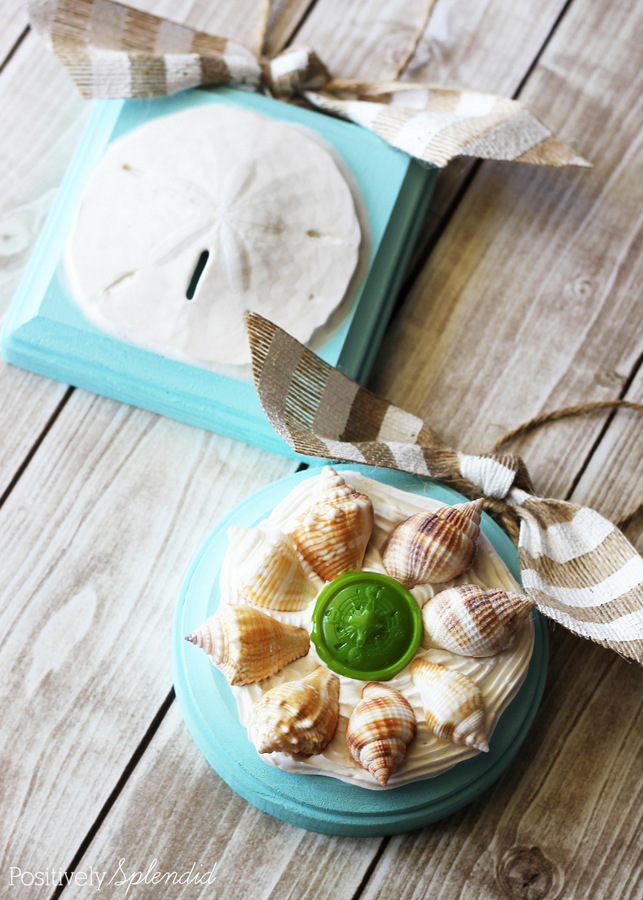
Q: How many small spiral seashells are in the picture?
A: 8